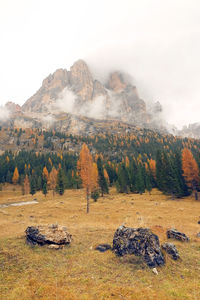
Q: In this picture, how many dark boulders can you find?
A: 5